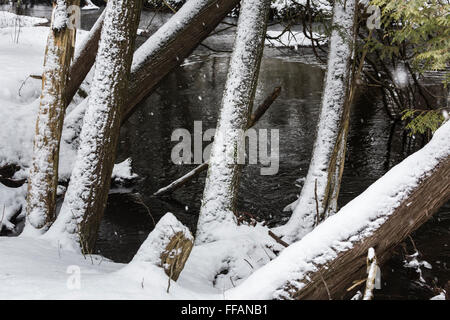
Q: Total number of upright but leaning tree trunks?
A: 4